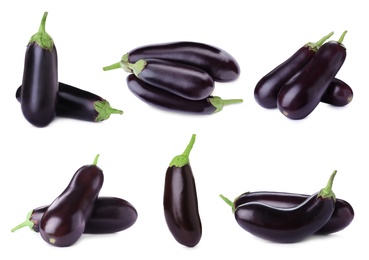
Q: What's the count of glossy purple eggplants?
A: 13